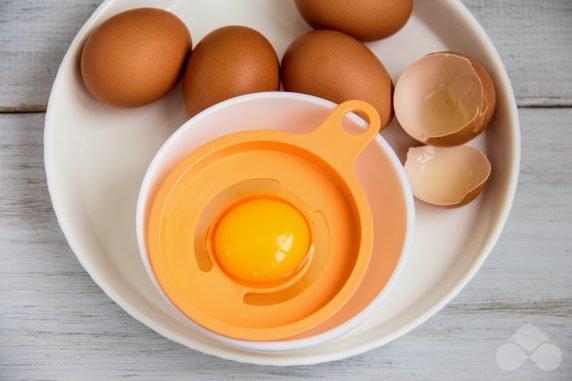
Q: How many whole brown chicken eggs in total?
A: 4